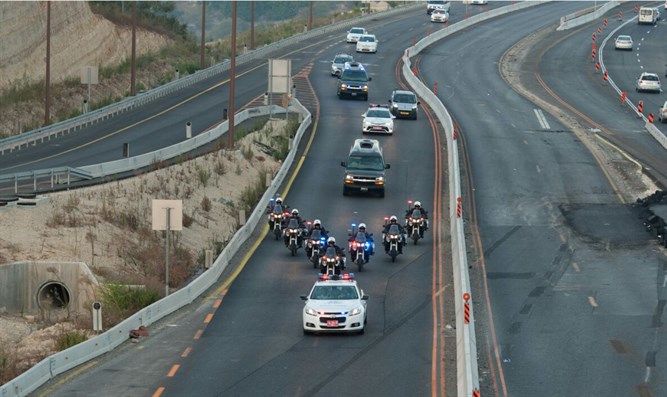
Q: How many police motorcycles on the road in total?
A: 7